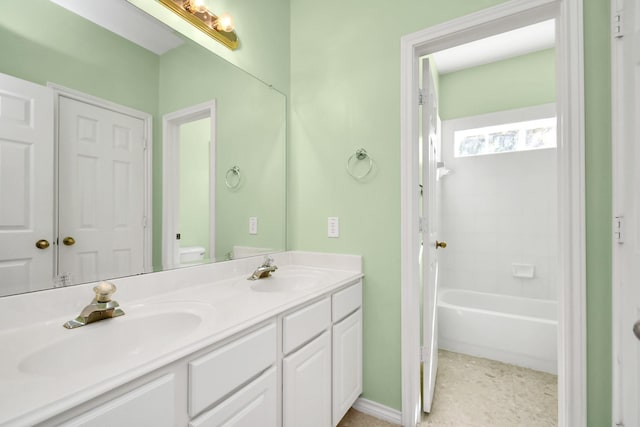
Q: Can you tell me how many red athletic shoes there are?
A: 0